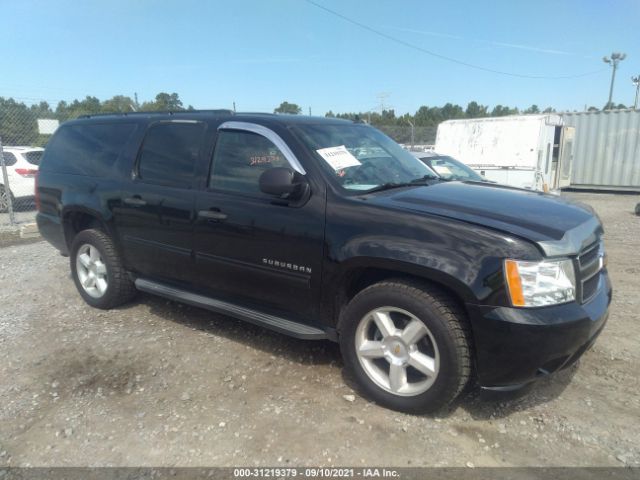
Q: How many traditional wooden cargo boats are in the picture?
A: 0